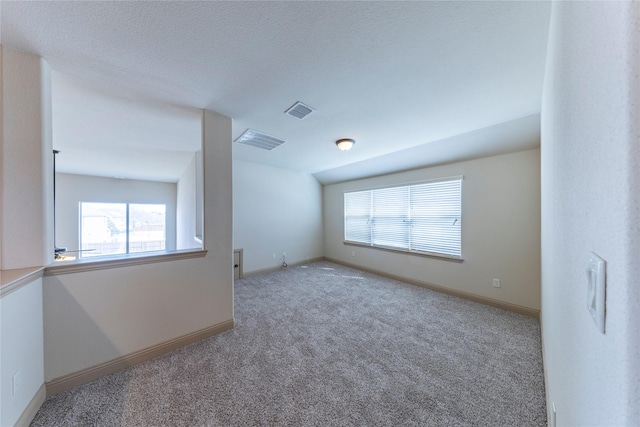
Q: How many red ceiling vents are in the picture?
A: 0